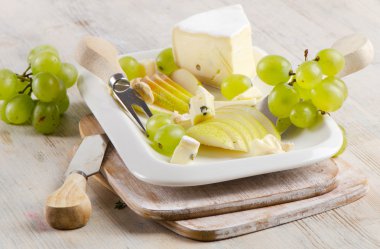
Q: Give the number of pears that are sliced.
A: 2